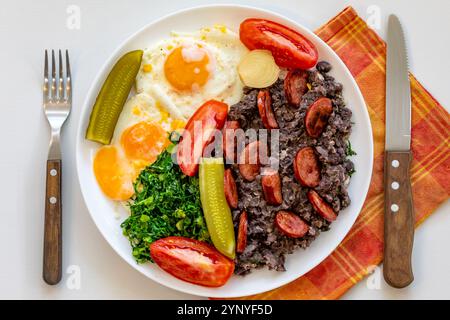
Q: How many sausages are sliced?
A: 11